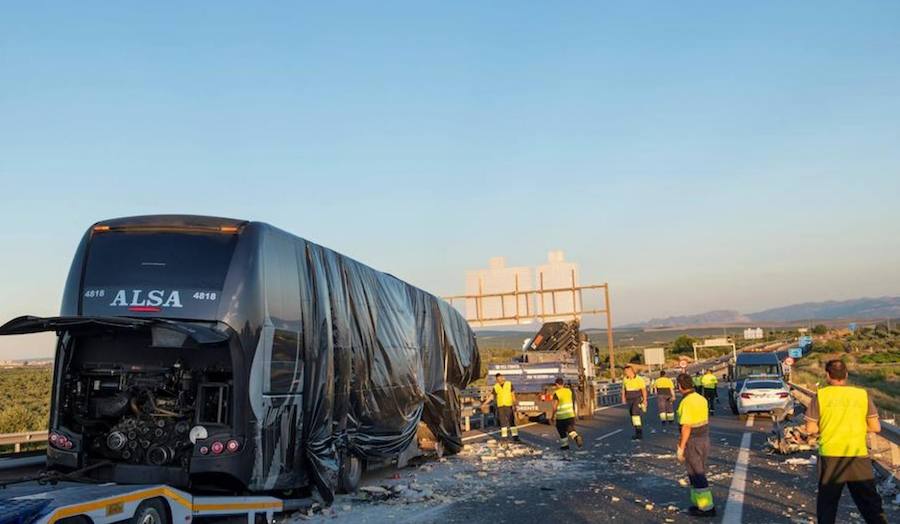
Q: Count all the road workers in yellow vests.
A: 8